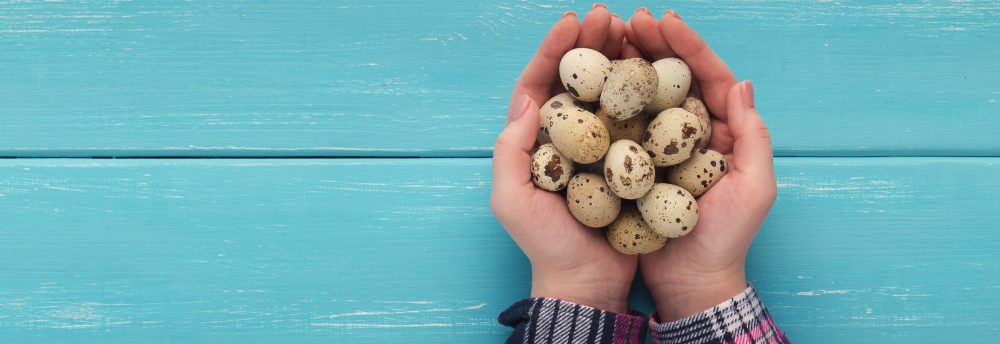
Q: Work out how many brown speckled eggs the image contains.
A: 15